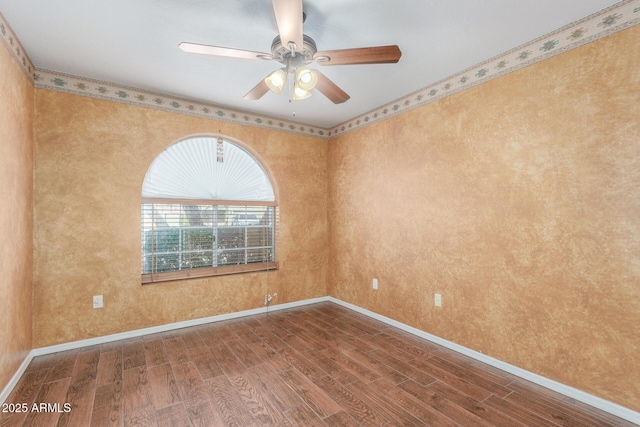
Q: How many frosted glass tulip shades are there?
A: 3